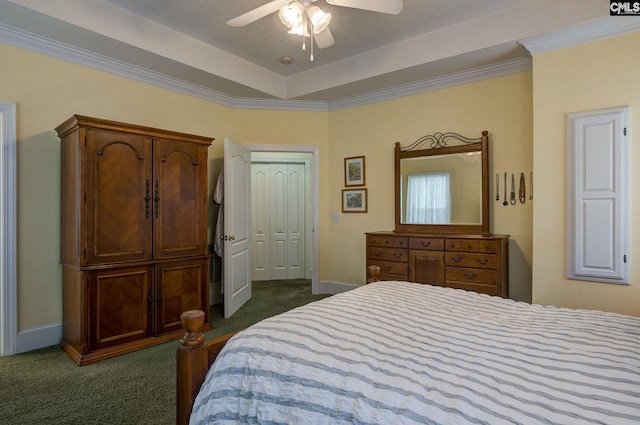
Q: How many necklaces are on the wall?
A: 5